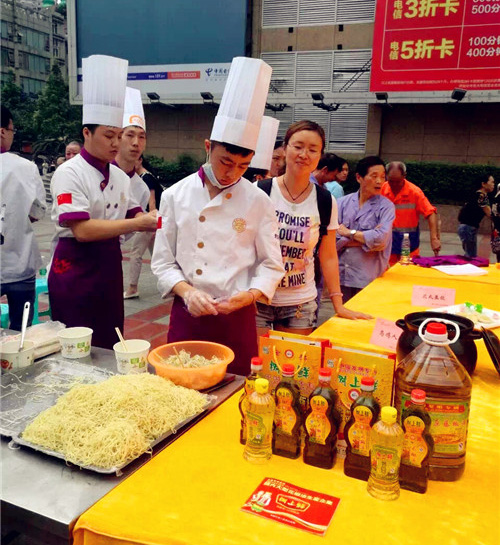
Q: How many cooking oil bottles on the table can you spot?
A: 8